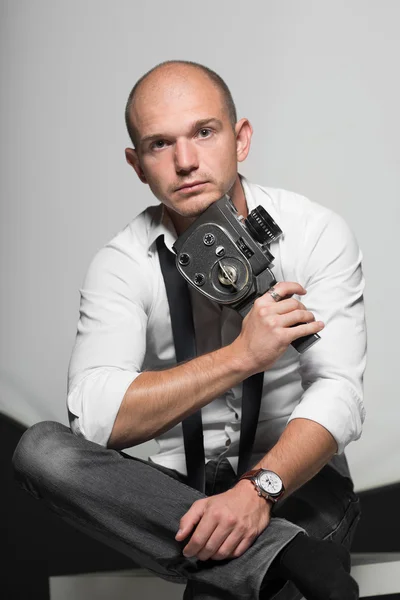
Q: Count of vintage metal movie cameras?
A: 1